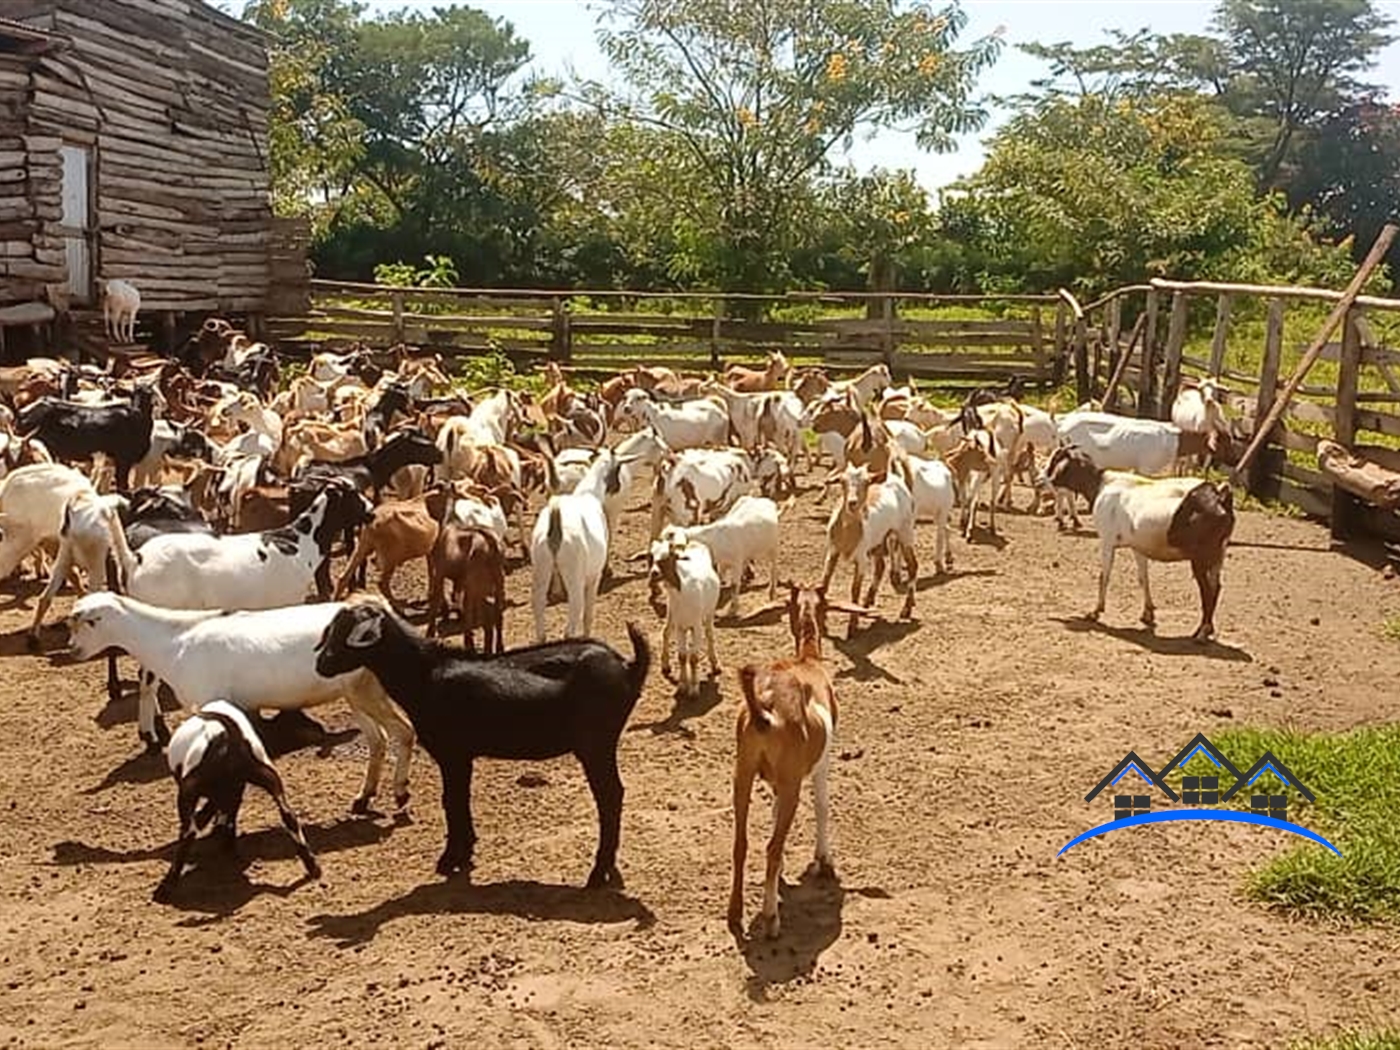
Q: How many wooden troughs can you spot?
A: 1